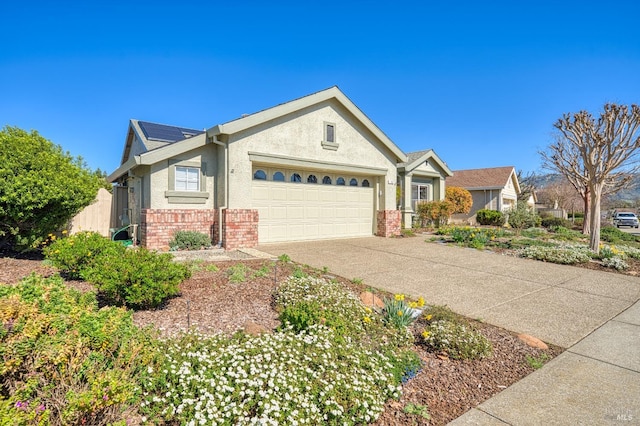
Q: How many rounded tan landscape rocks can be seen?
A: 3